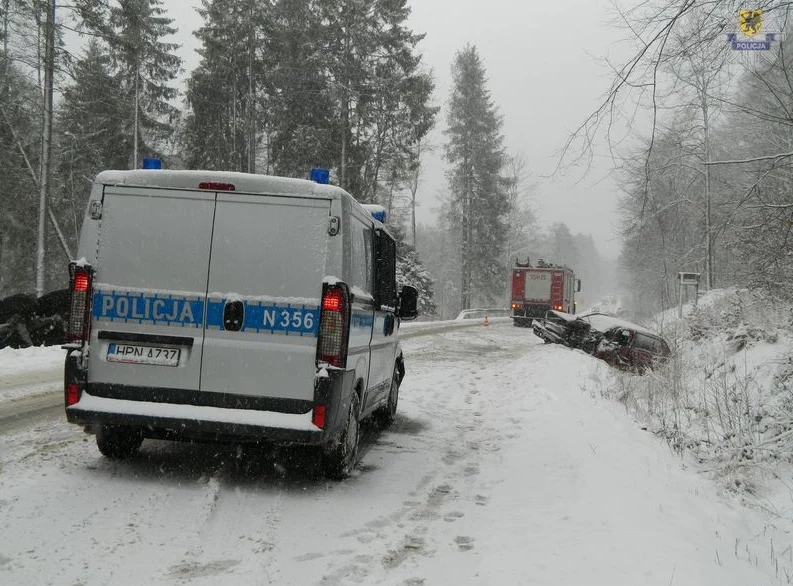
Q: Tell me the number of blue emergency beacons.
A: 3